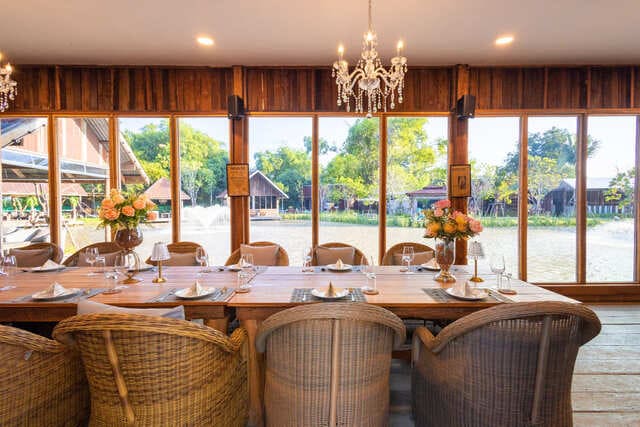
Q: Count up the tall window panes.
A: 10